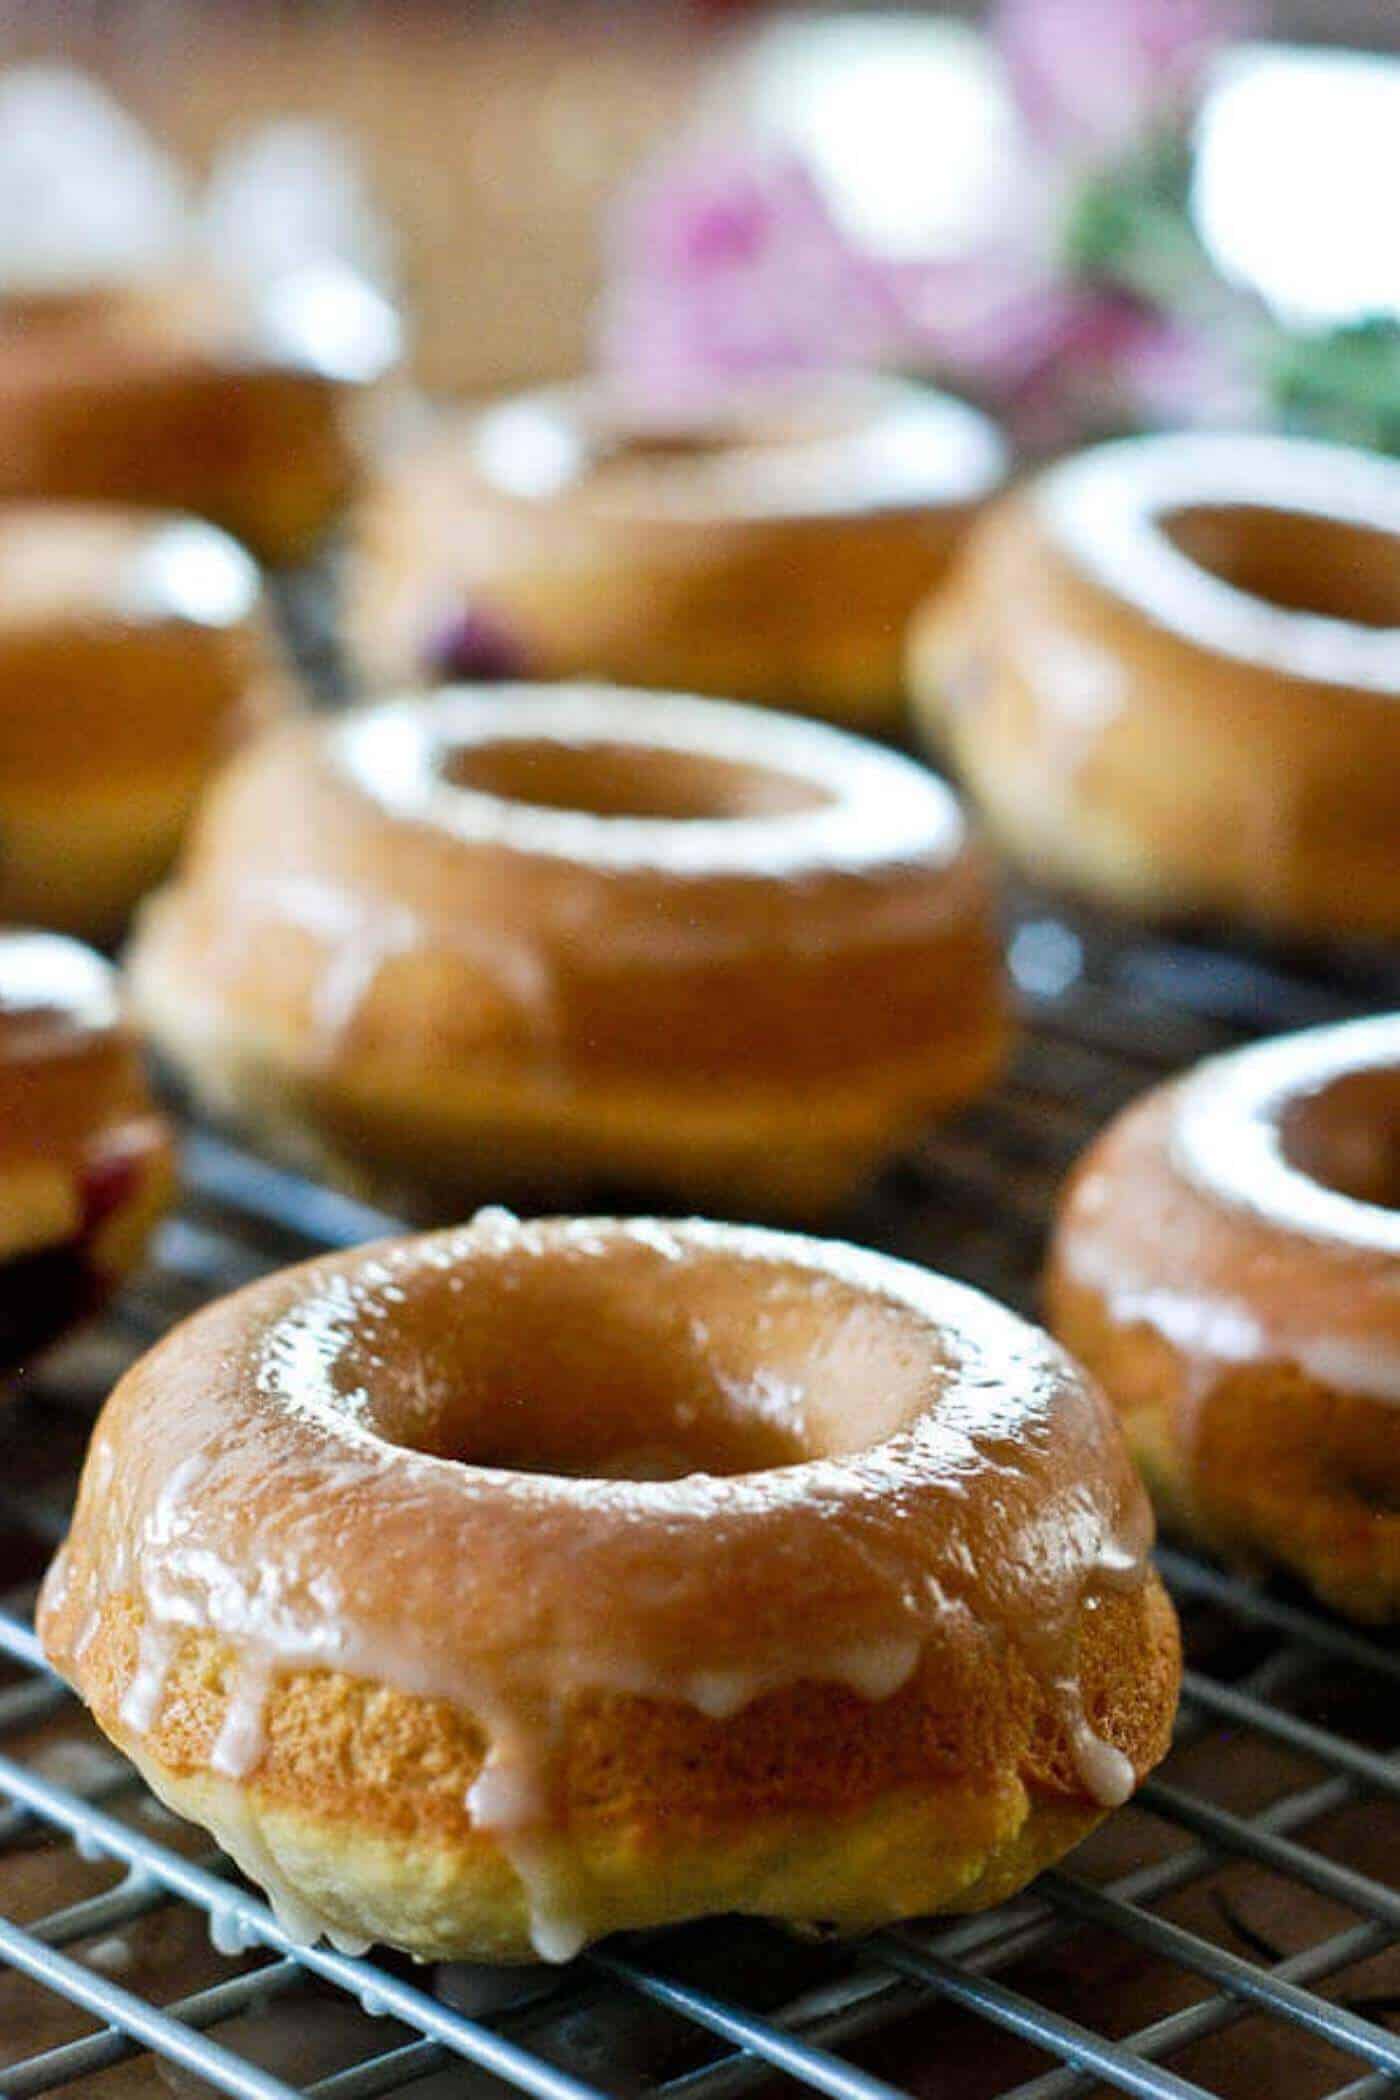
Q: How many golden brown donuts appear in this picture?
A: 8